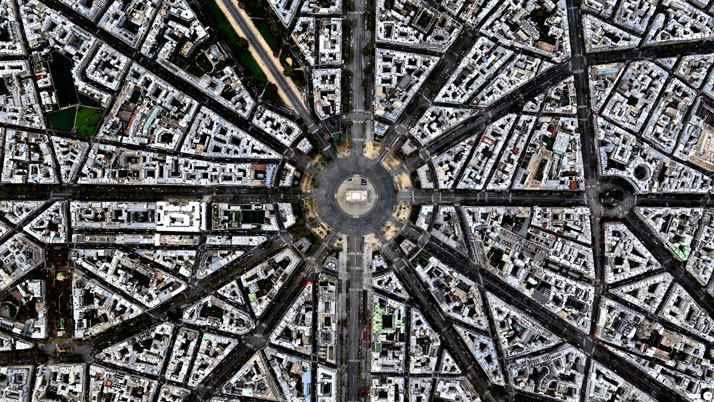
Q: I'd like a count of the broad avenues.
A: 12